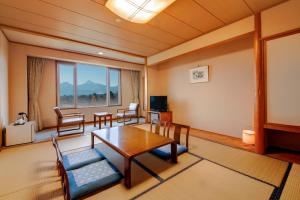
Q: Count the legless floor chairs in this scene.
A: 4